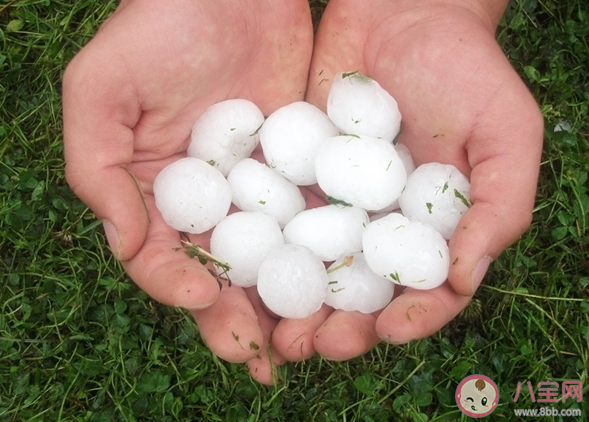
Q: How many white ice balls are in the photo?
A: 13